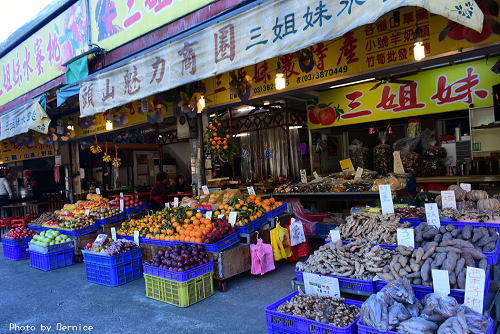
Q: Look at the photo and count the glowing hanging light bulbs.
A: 5